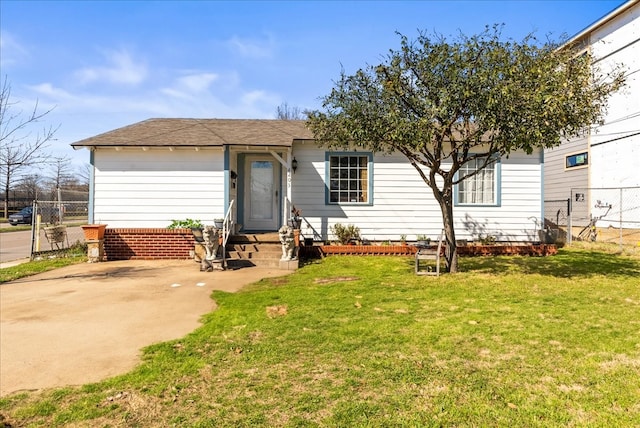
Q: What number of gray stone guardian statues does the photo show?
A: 2